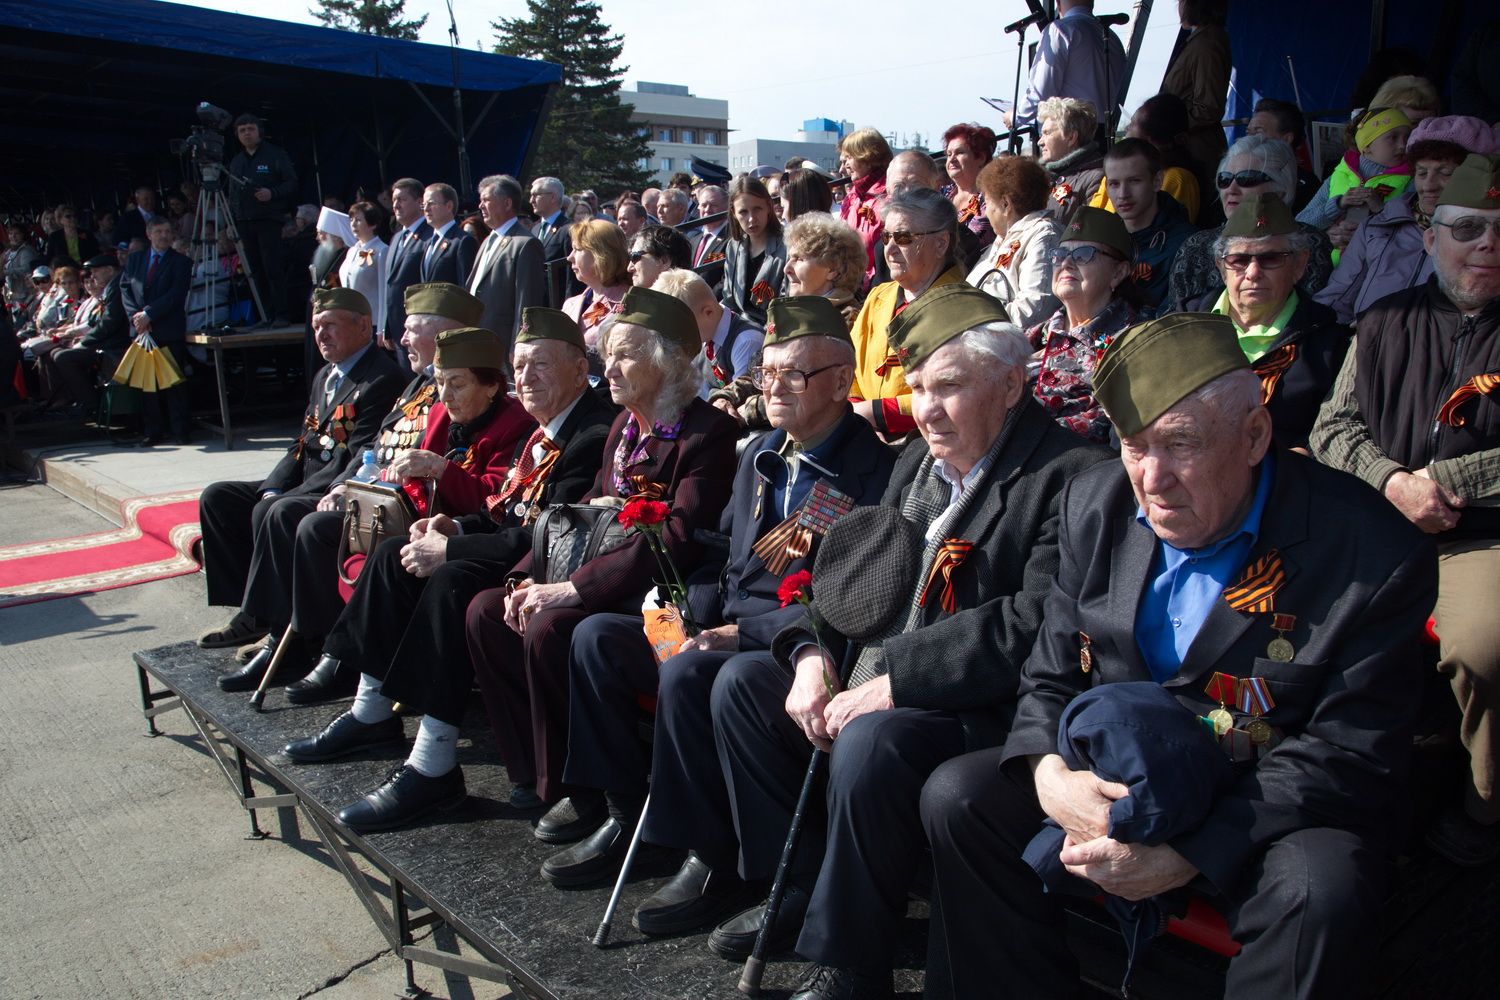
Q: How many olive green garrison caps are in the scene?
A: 11